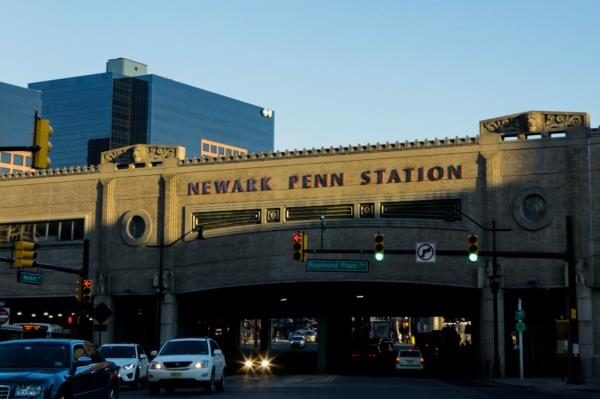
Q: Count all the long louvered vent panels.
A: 3